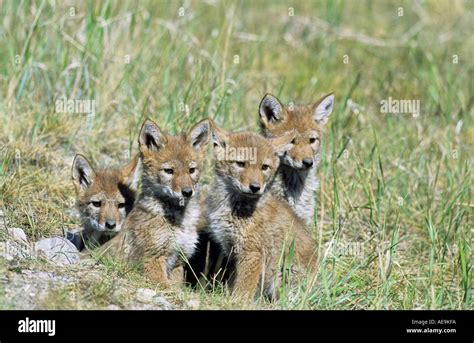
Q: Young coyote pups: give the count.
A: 4